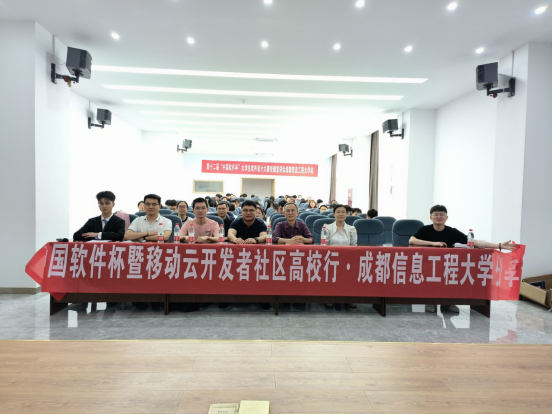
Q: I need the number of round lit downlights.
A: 10